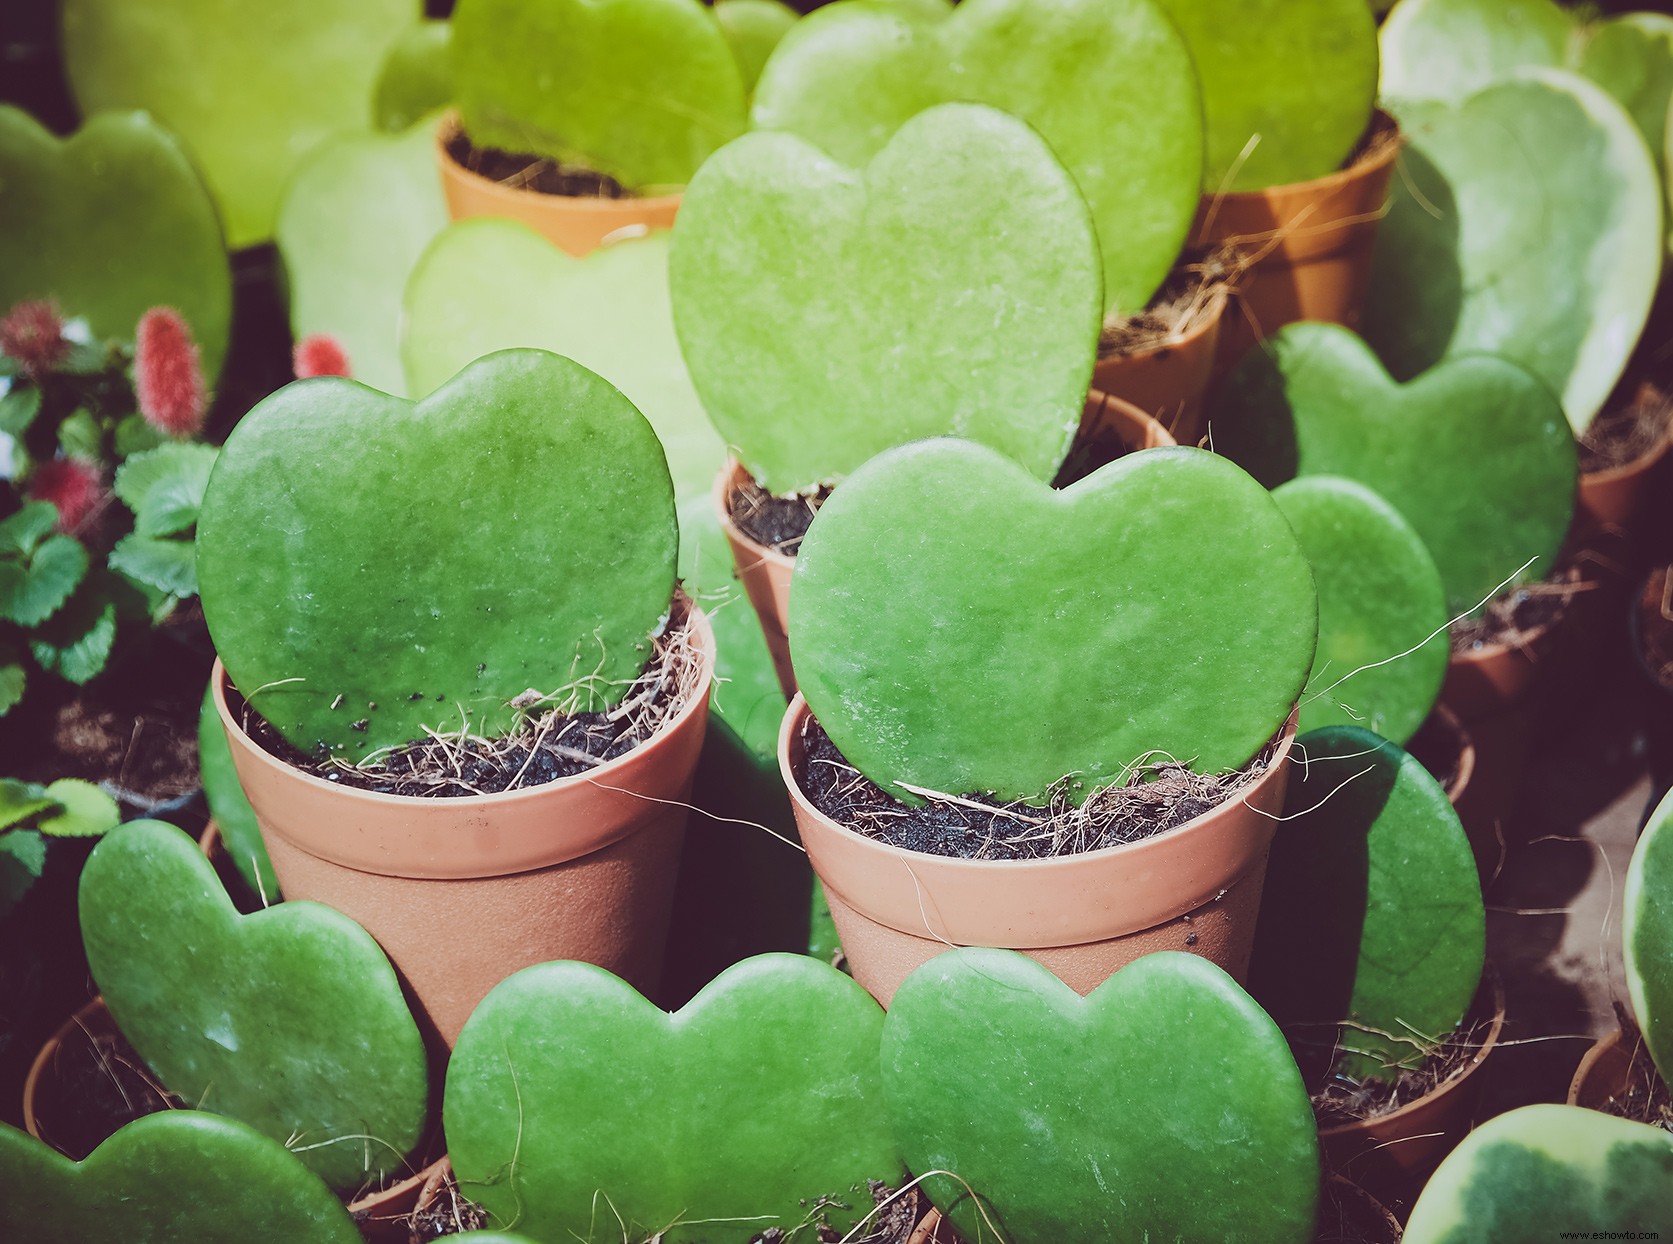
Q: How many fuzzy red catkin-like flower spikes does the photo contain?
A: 4